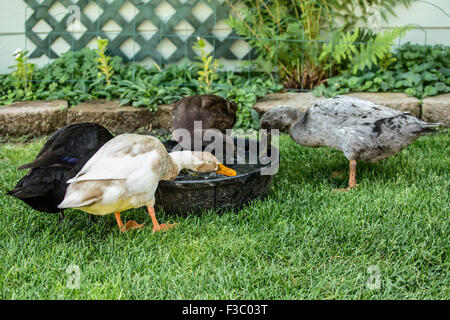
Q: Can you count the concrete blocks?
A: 6